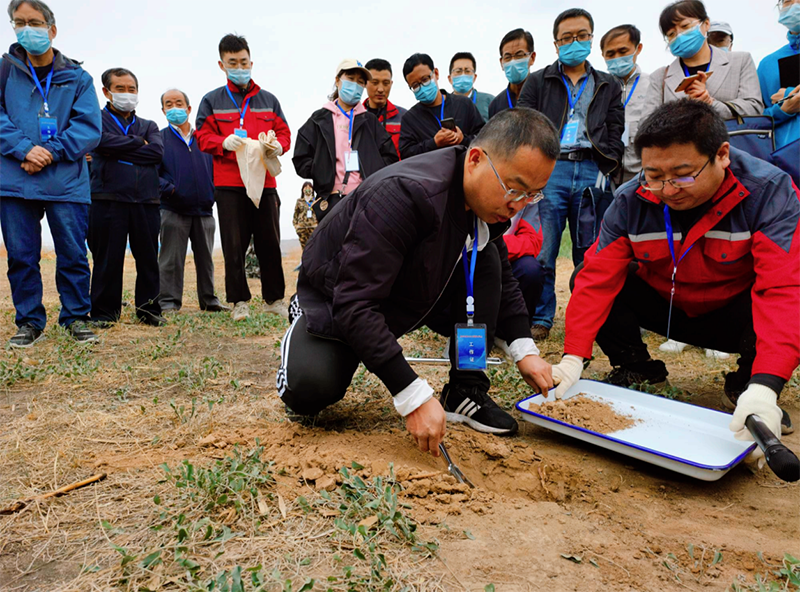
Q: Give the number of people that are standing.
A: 15